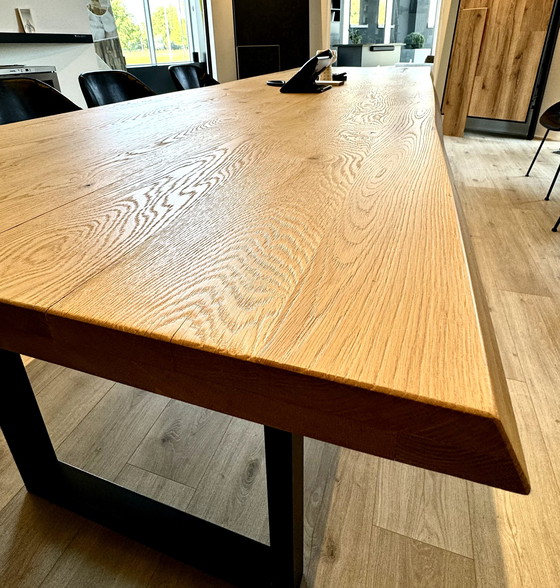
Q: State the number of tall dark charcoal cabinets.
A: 1